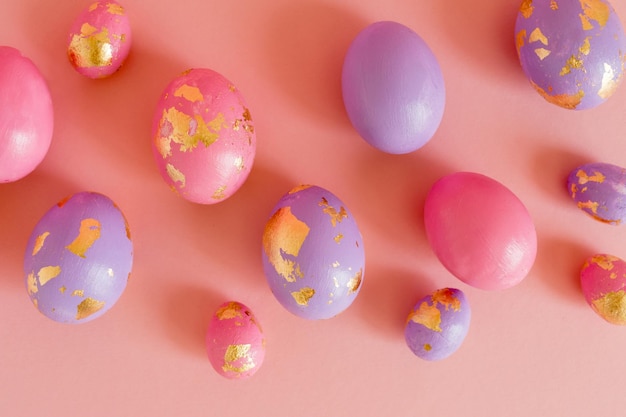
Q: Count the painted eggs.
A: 12